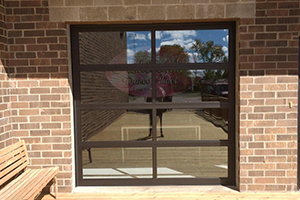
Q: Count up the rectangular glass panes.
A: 8